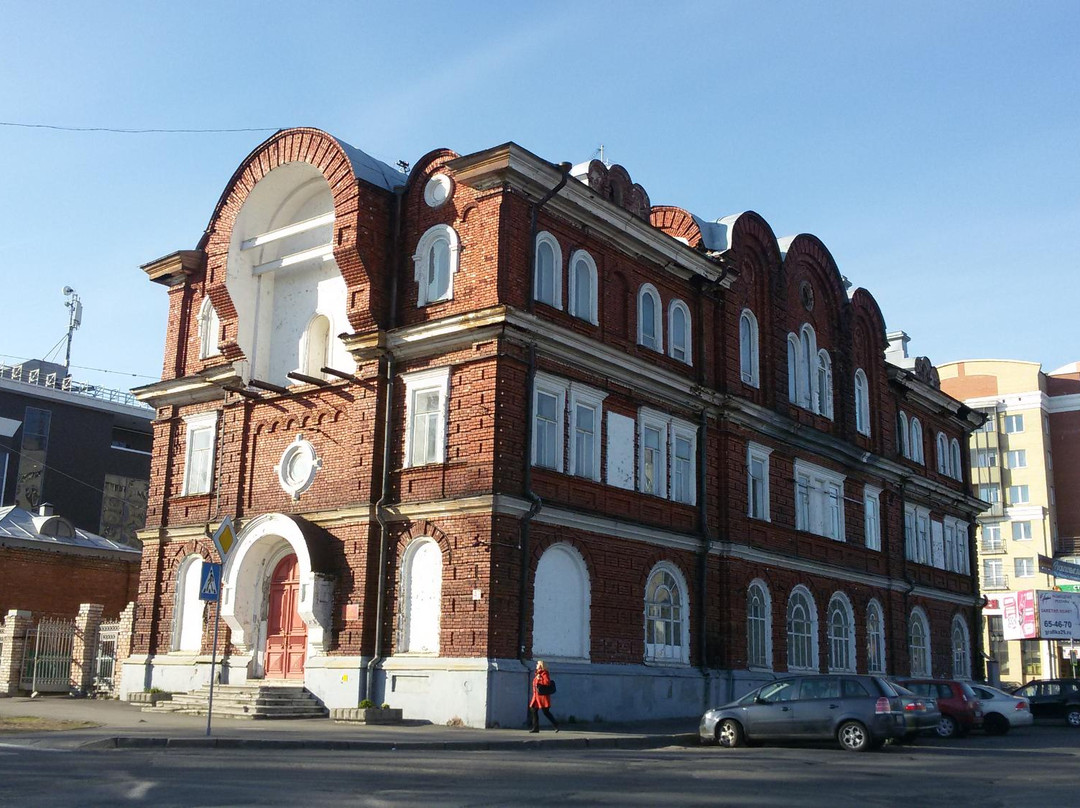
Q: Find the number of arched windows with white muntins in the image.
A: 7